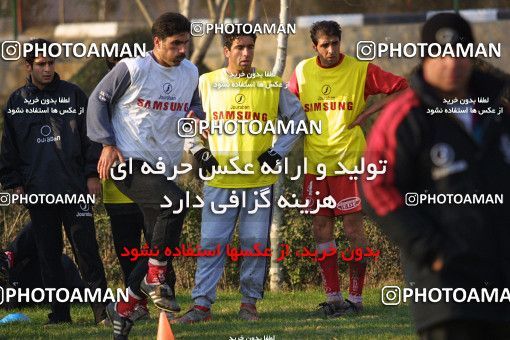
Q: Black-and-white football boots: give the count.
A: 2